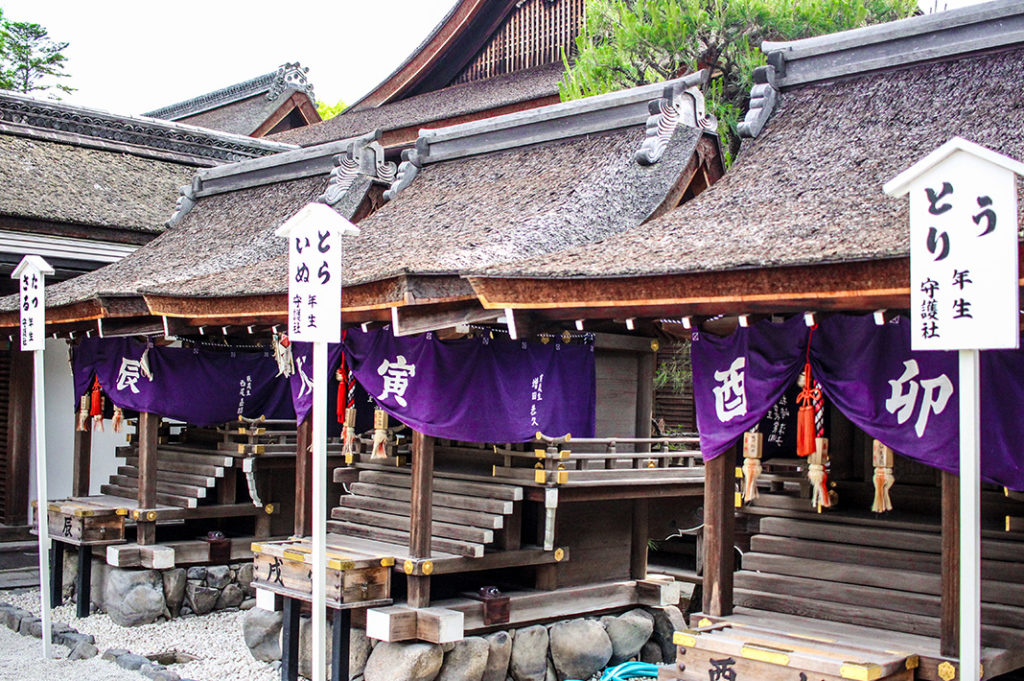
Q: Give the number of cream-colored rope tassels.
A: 8